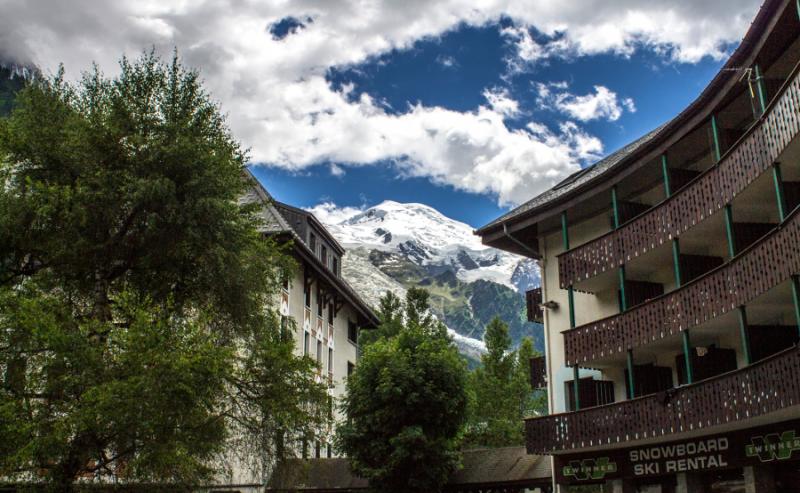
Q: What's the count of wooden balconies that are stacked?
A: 3